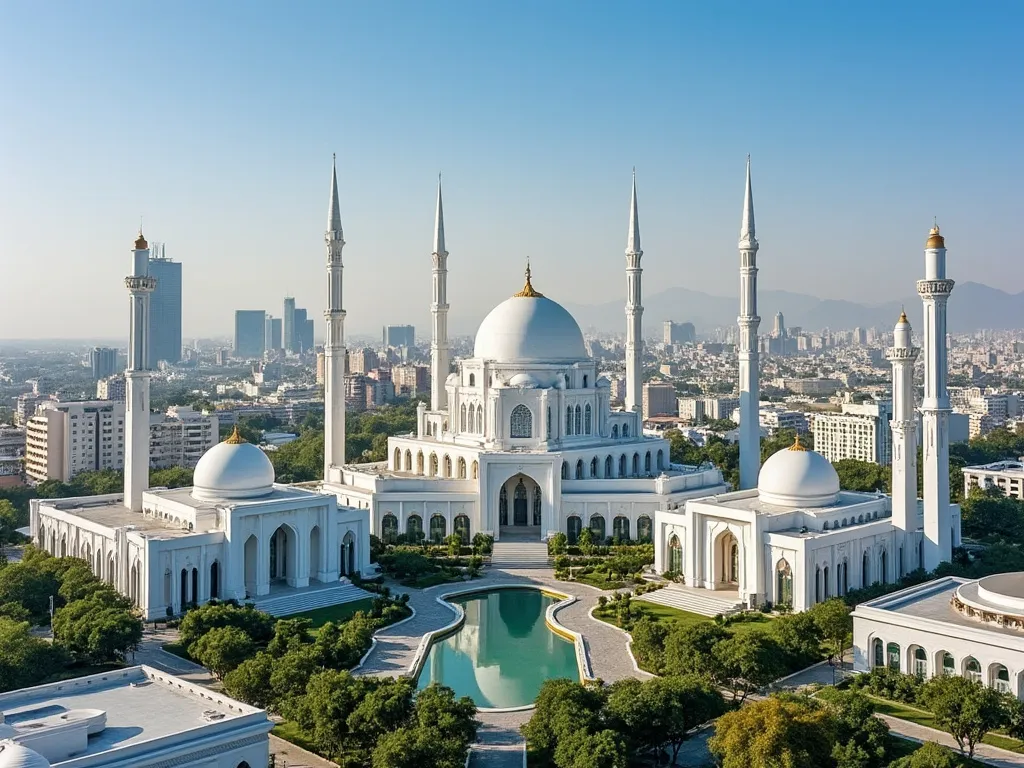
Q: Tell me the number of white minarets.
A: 7